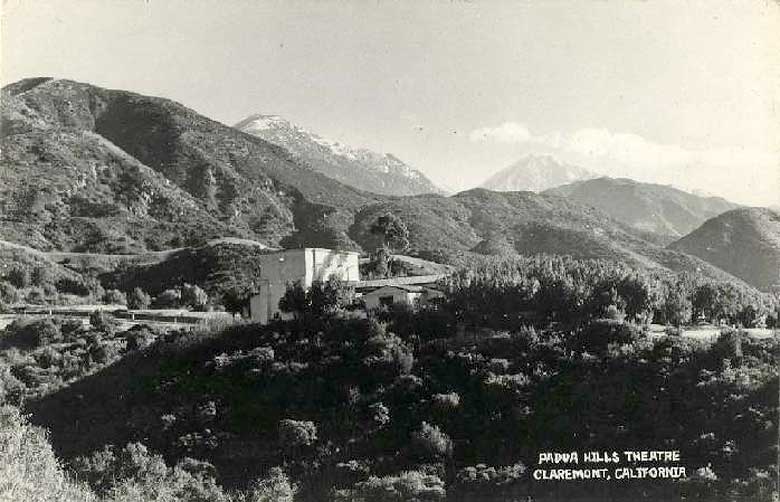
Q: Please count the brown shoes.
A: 0